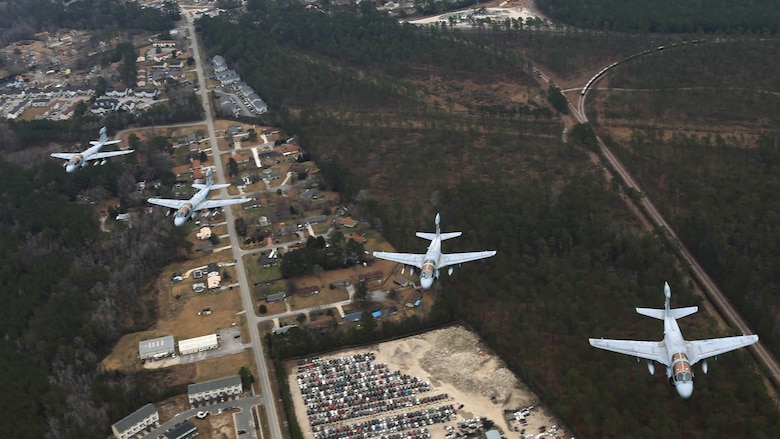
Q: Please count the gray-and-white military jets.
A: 4